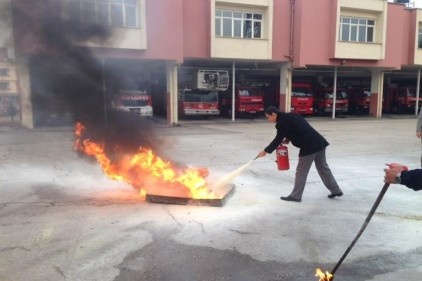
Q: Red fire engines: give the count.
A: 7